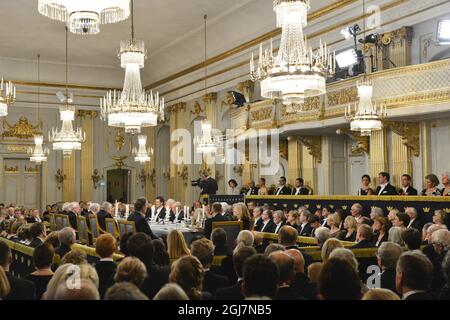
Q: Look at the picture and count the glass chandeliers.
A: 9